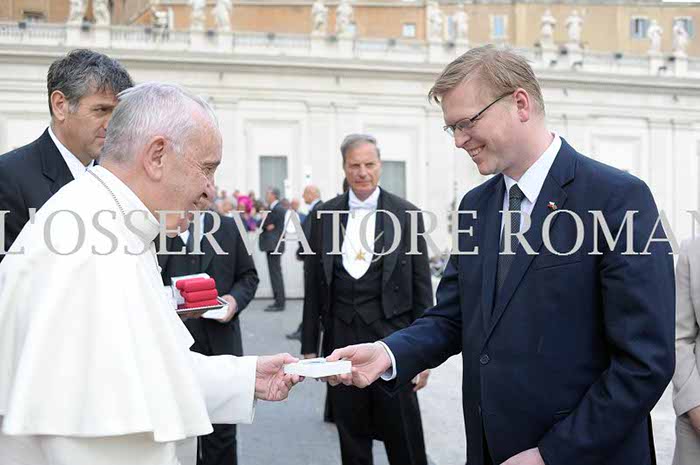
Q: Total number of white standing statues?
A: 12